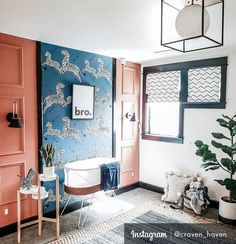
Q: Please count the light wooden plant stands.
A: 1